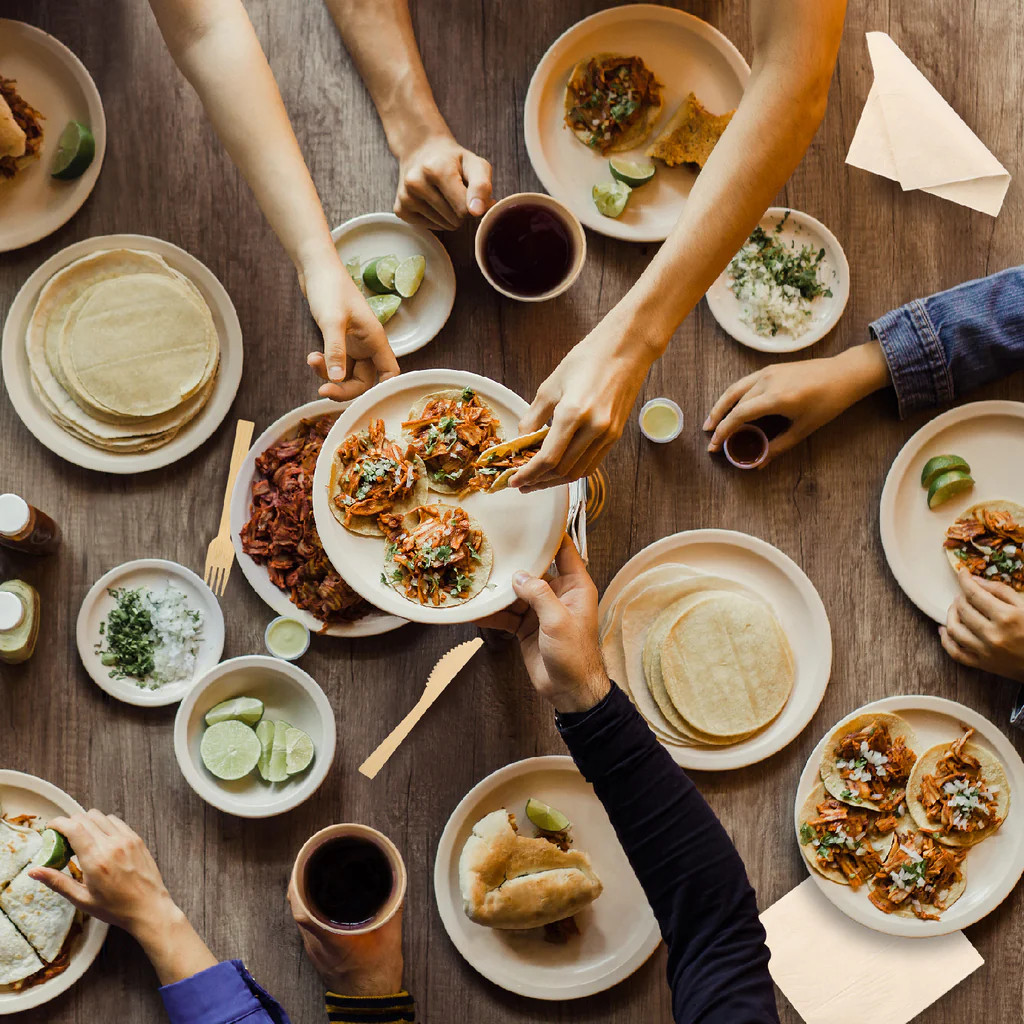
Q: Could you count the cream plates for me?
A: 13